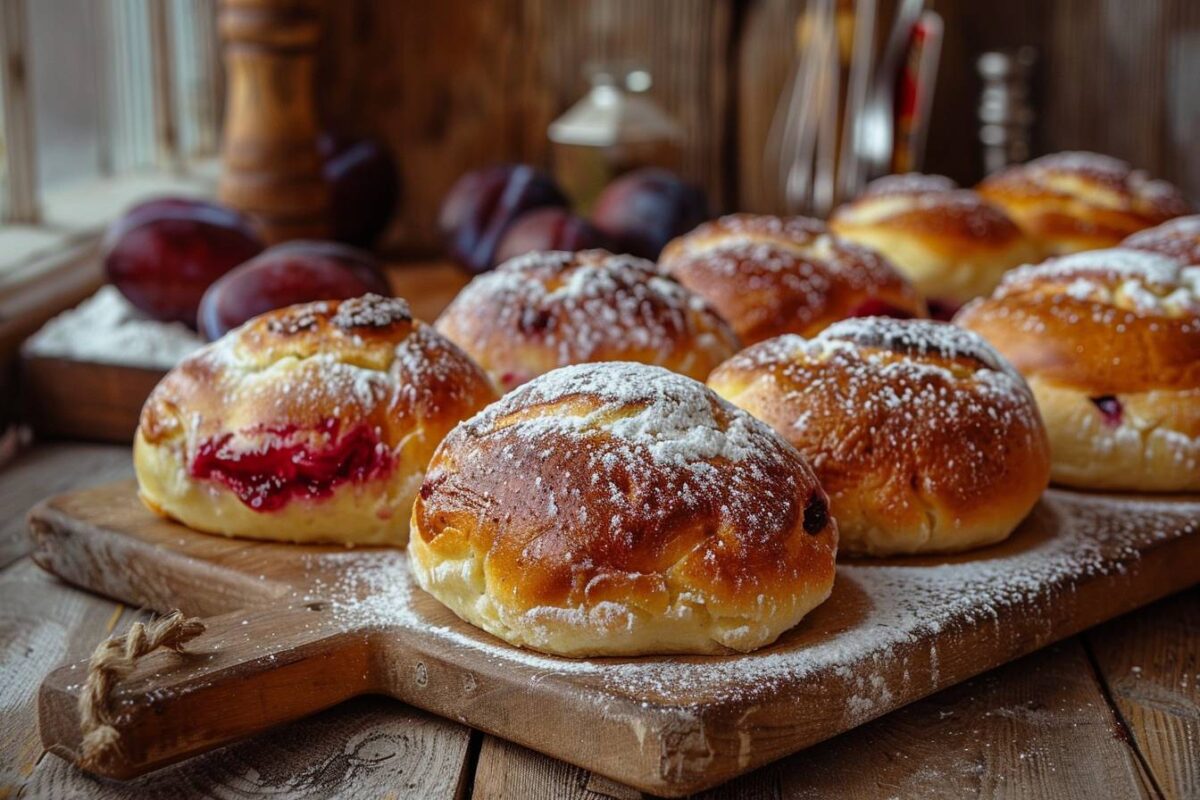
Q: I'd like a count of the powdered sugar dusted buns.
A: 9